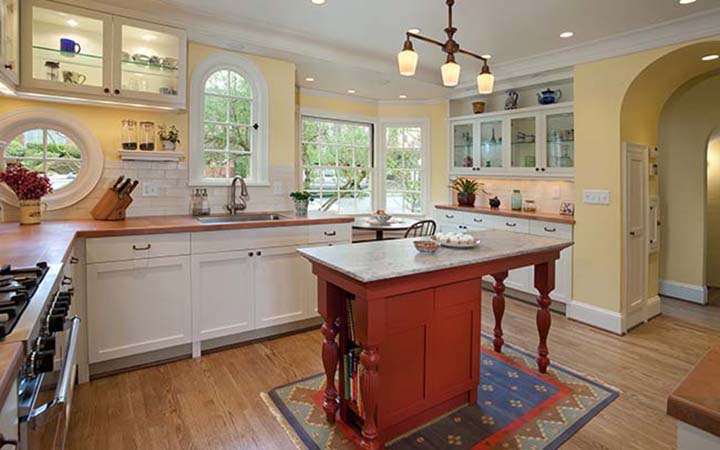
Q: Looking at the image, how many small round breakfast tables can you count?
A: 1